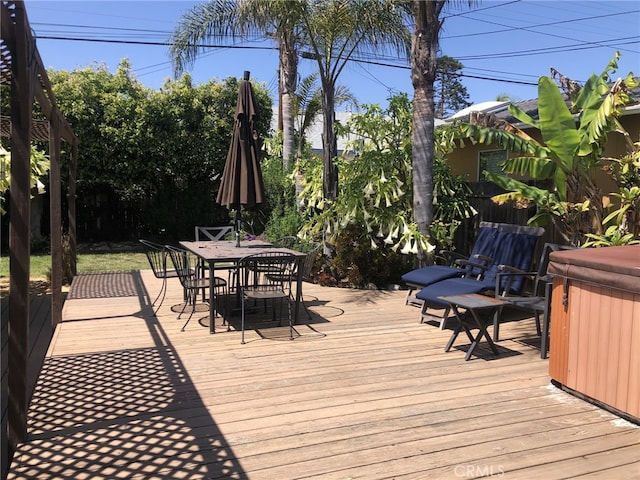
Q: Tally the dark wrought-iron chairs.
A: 5